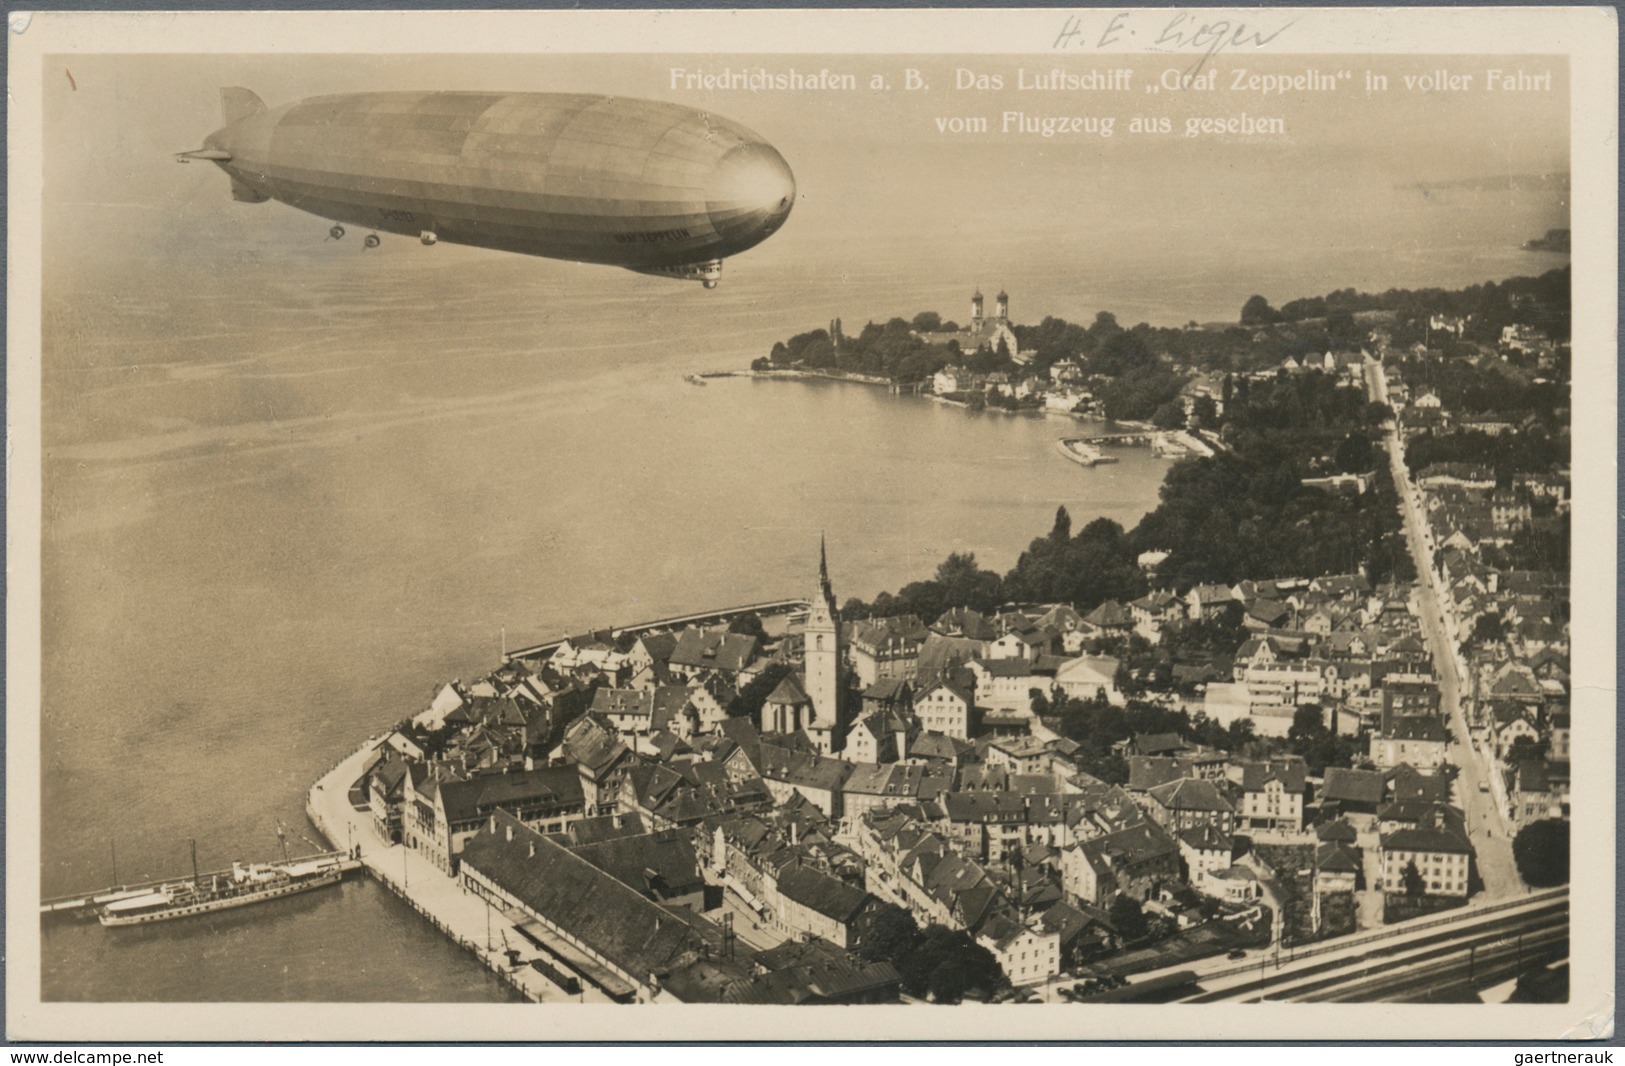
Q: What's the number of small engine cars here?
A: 3